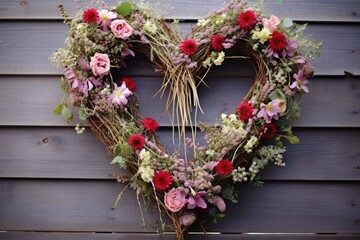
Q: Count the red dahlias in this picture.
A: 12